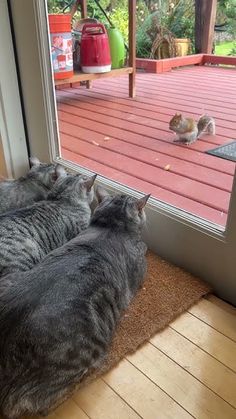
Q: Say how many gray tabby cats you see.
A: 3